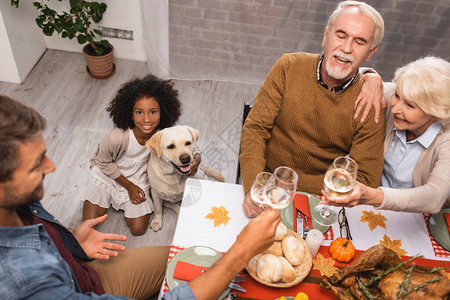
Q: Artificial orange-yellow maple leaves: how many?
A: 4